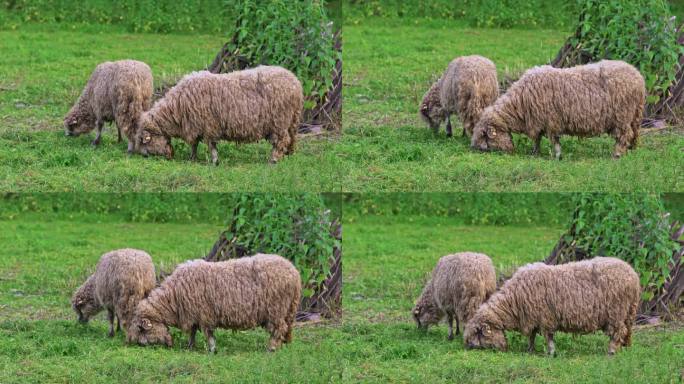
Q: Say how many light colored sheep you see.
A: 8